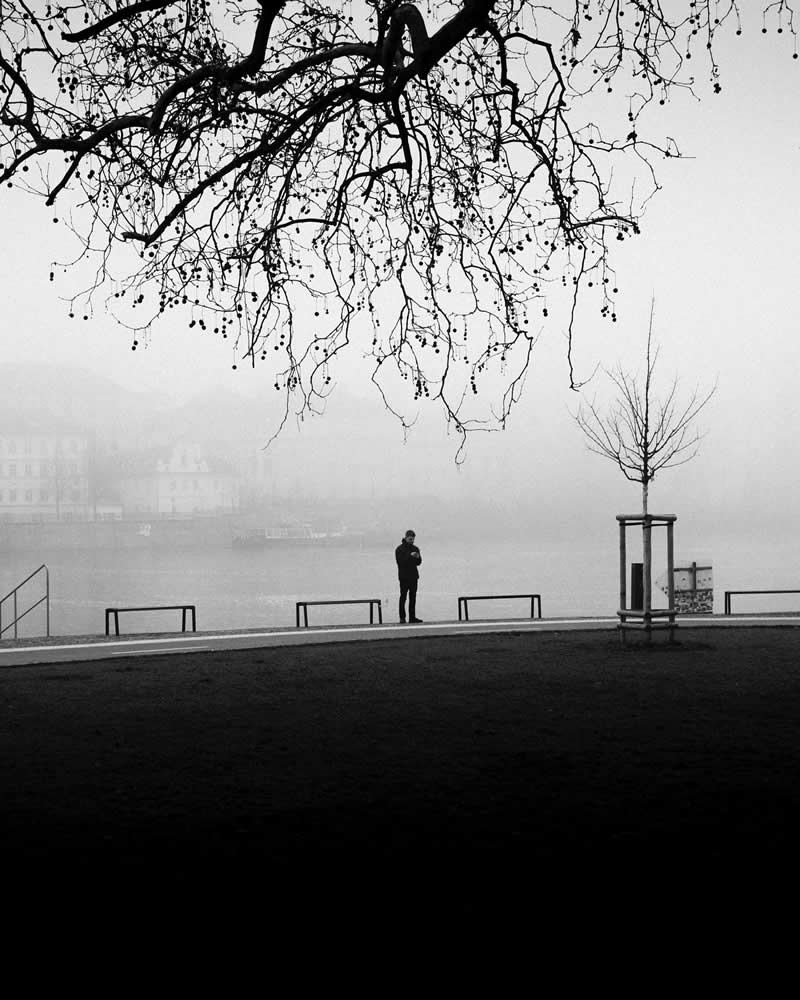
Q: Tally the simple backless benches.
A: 4